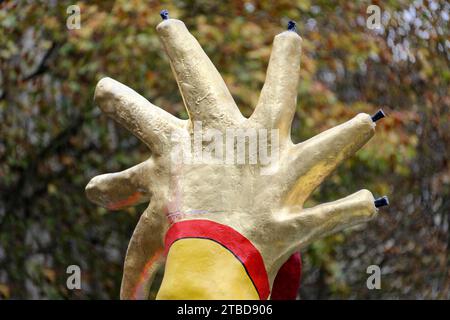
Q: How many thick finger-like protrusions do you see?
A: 6